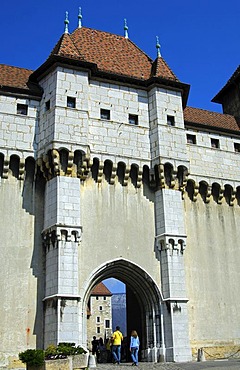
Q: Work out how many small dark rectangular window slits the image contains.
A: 9